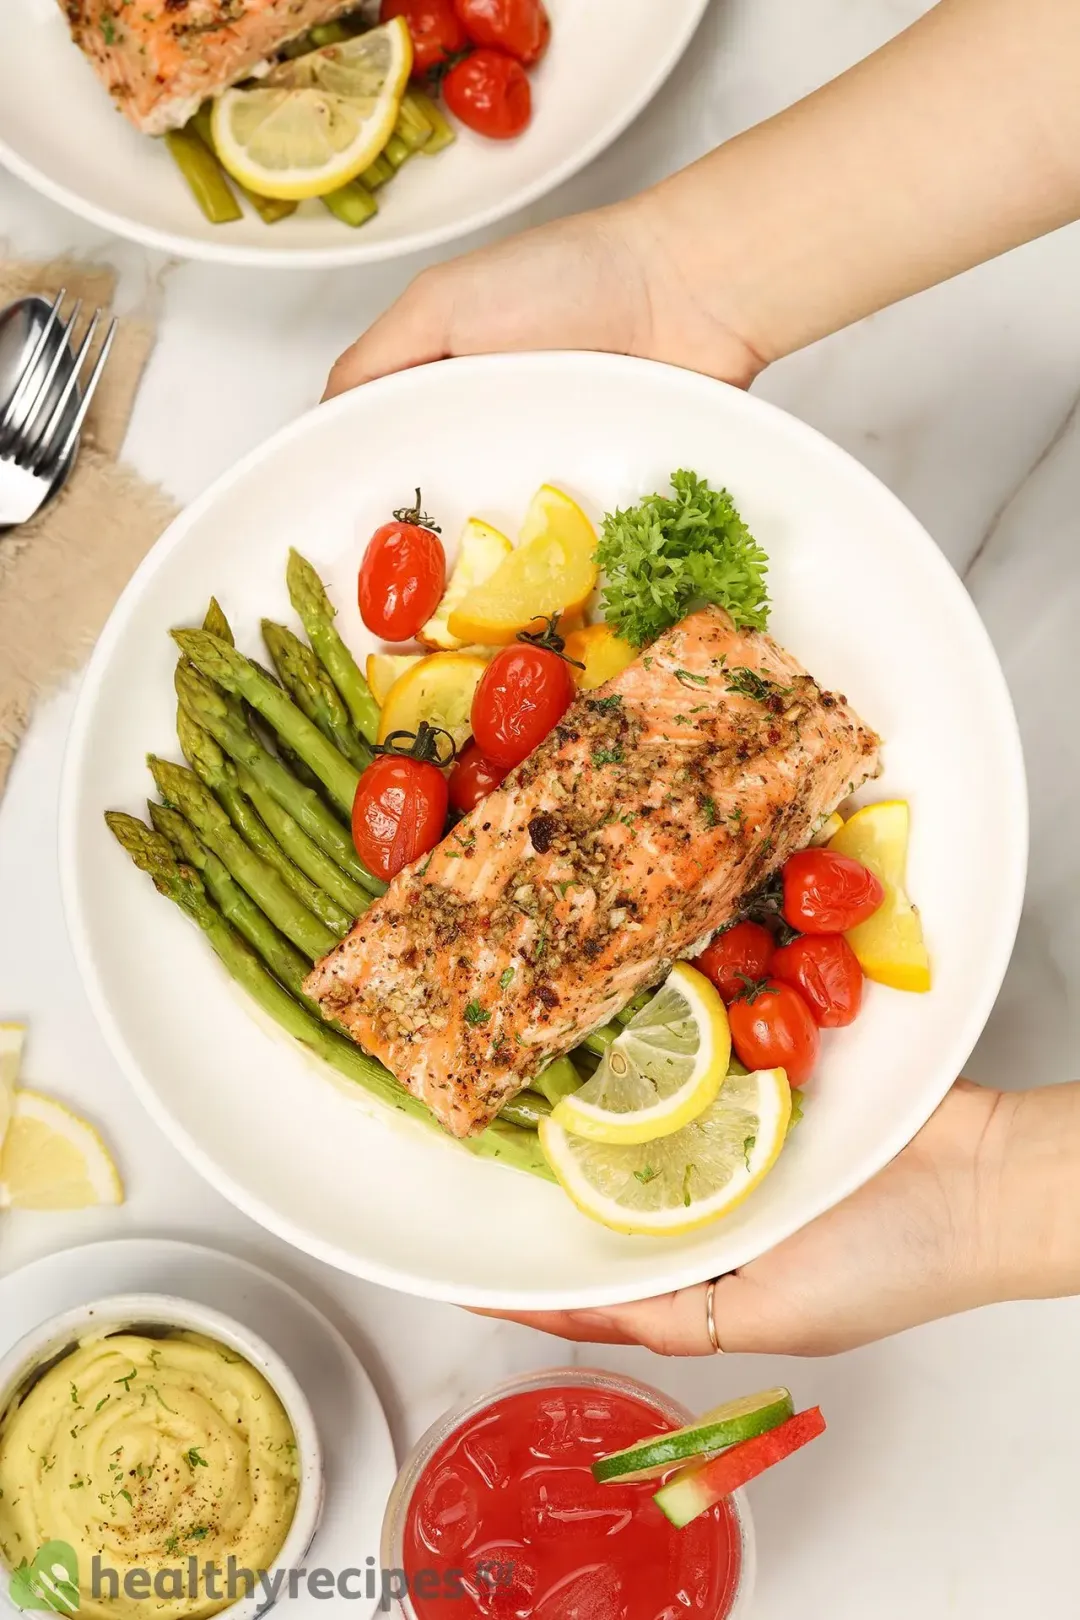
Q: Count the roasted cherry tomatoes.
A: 11